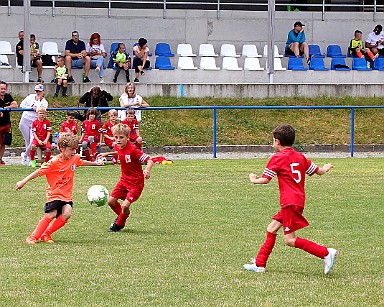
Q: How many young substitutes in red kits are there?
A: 5